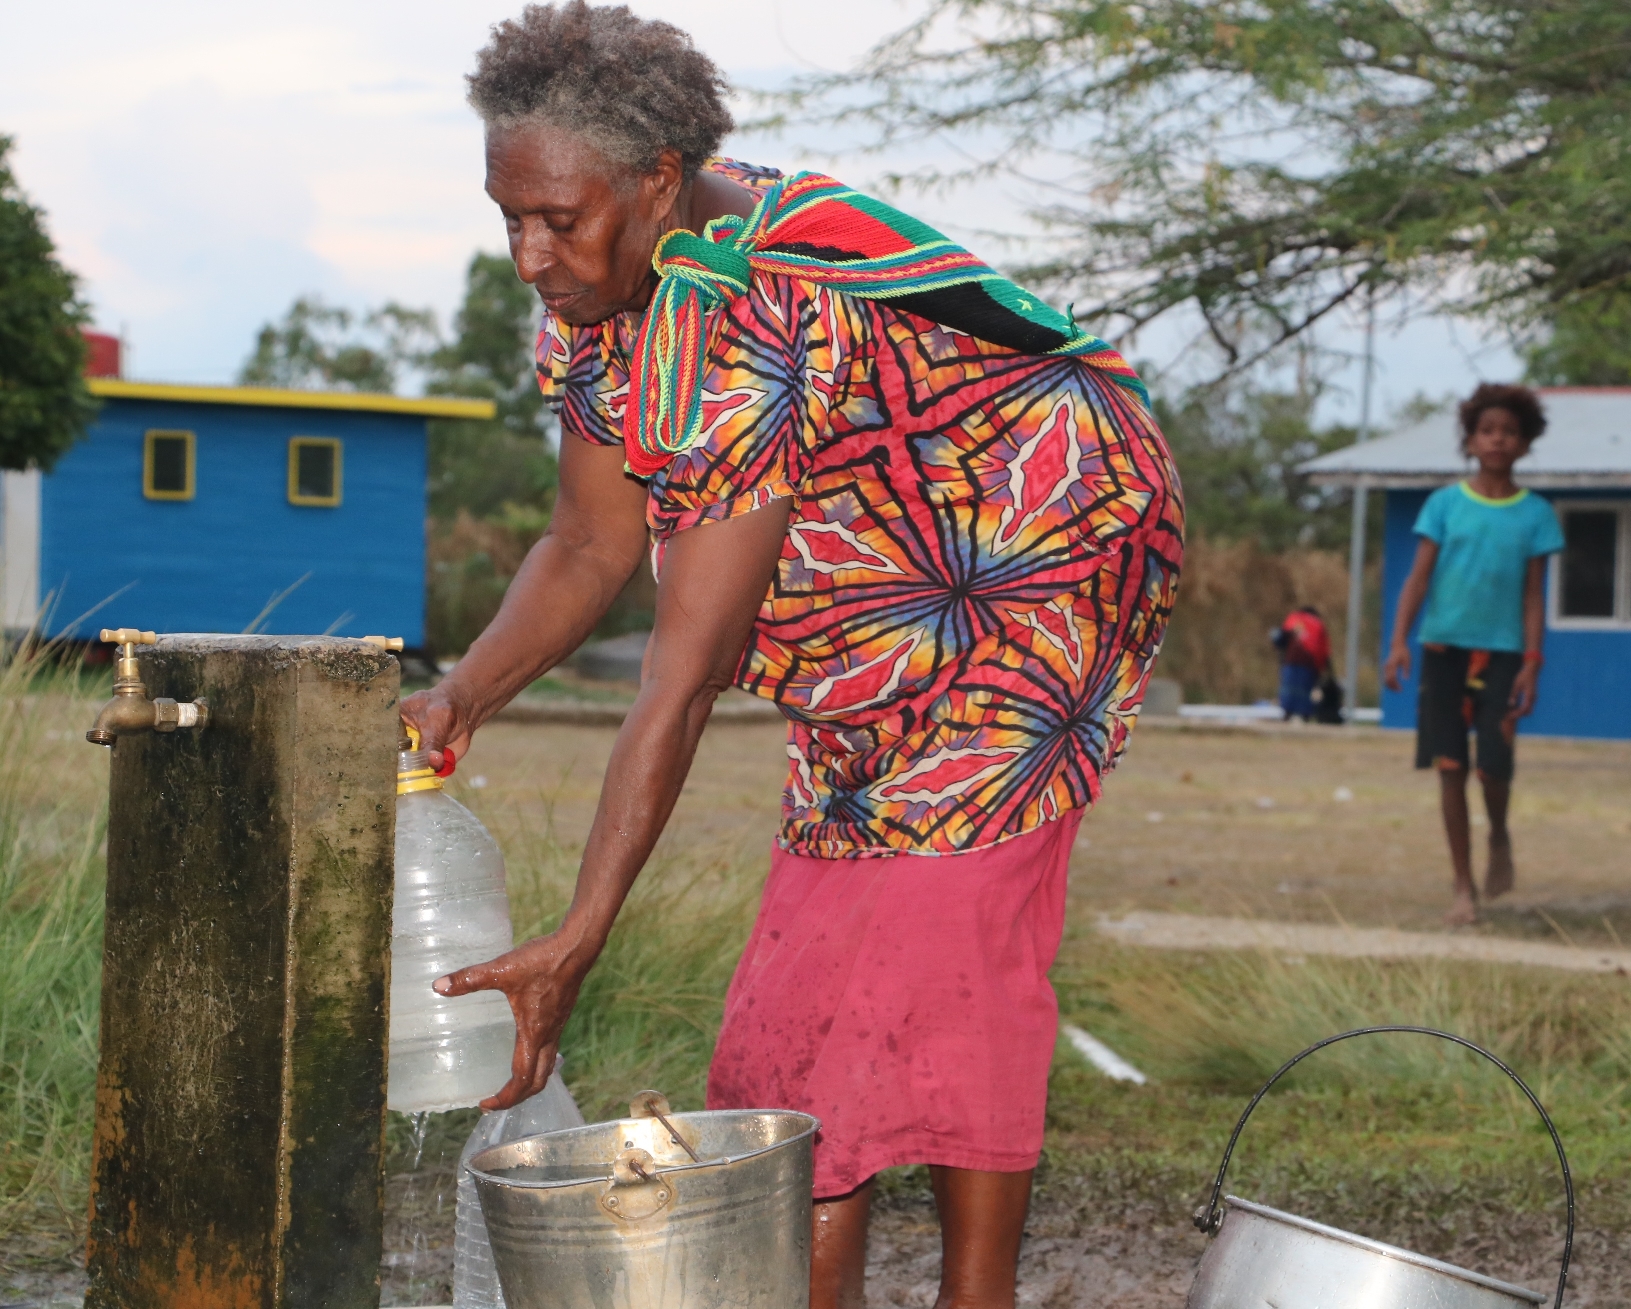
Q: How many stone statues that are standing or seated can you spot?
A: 0